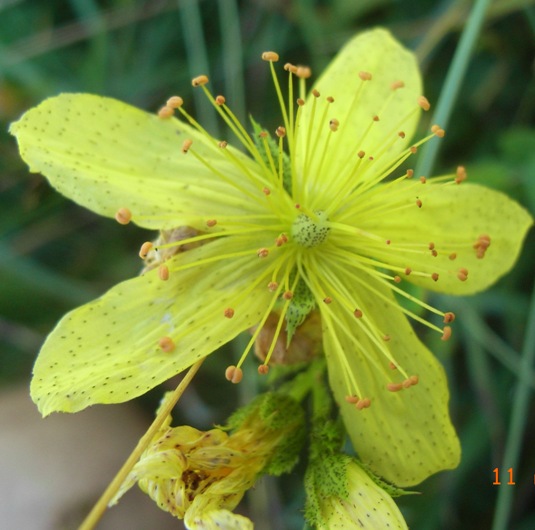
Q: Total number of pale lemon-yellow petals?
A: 5